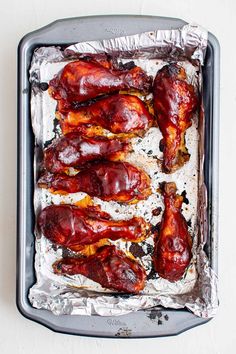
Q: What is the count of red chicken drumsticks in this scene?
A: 8